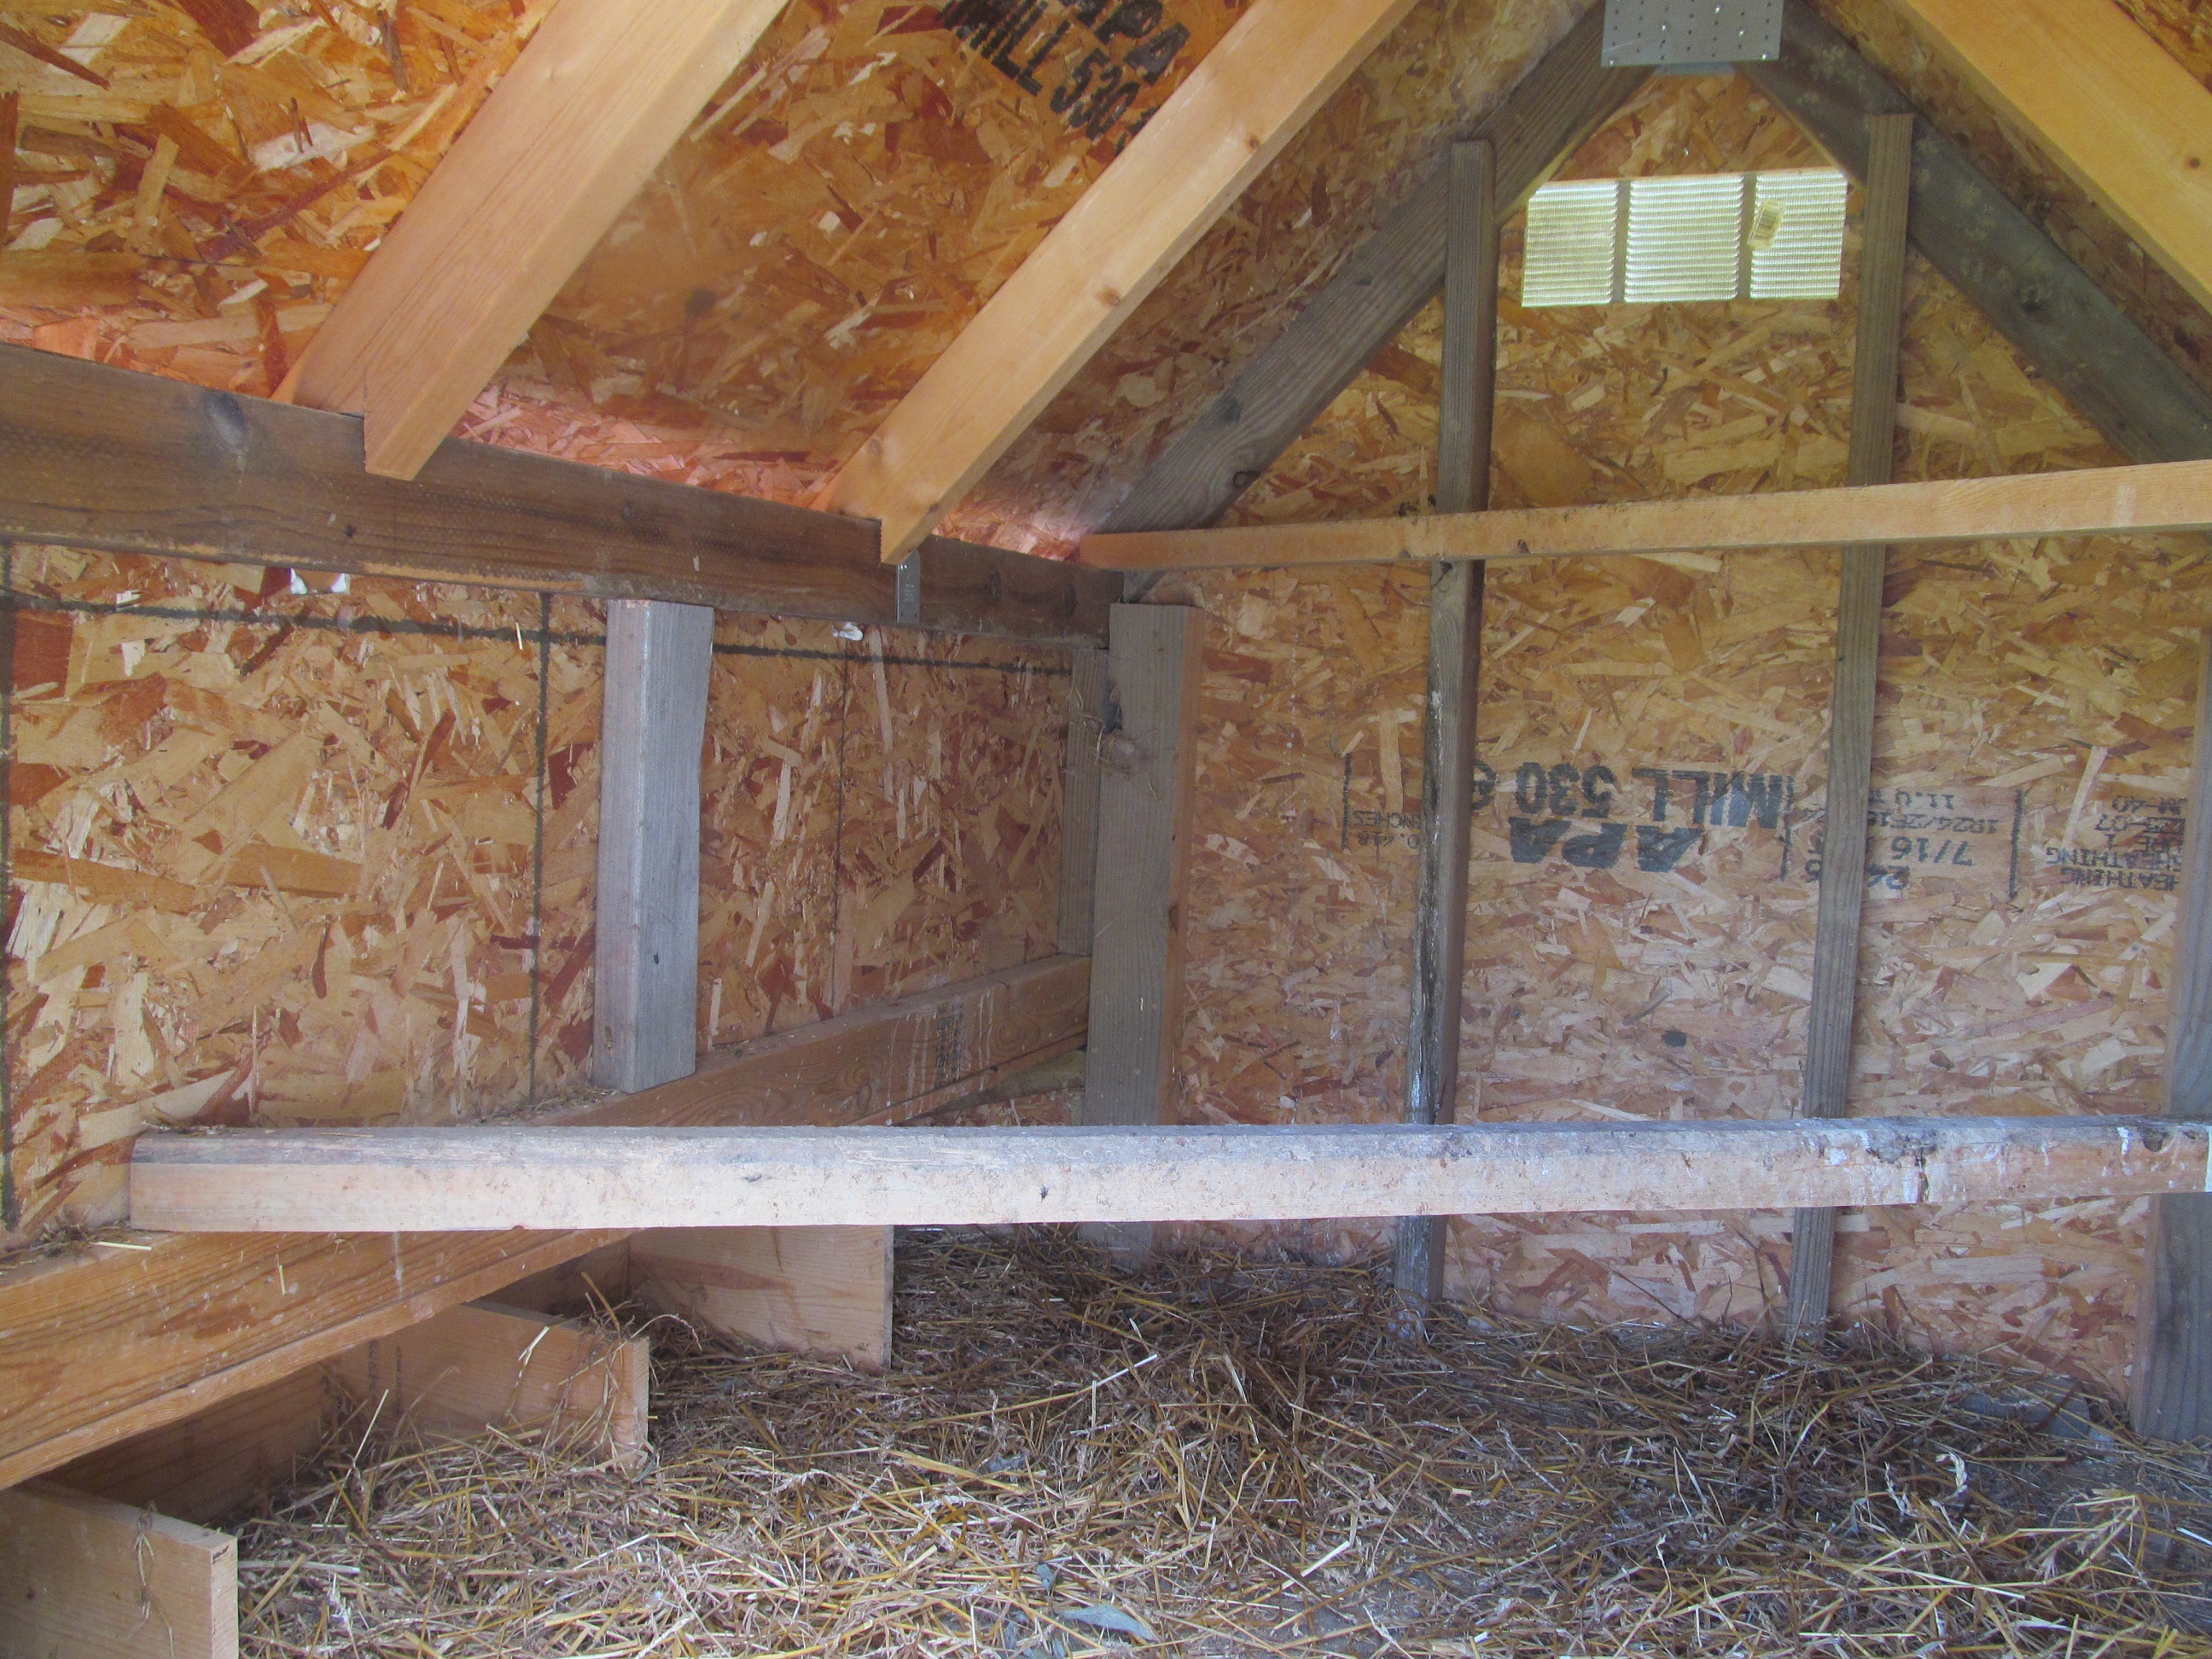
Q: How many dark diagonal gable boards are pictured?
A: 2